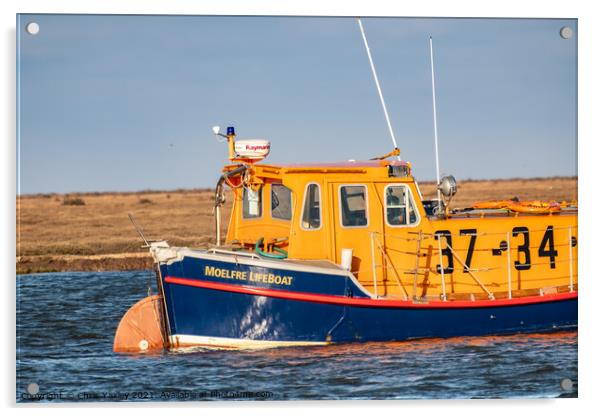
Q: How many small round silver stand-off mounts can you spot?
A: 4